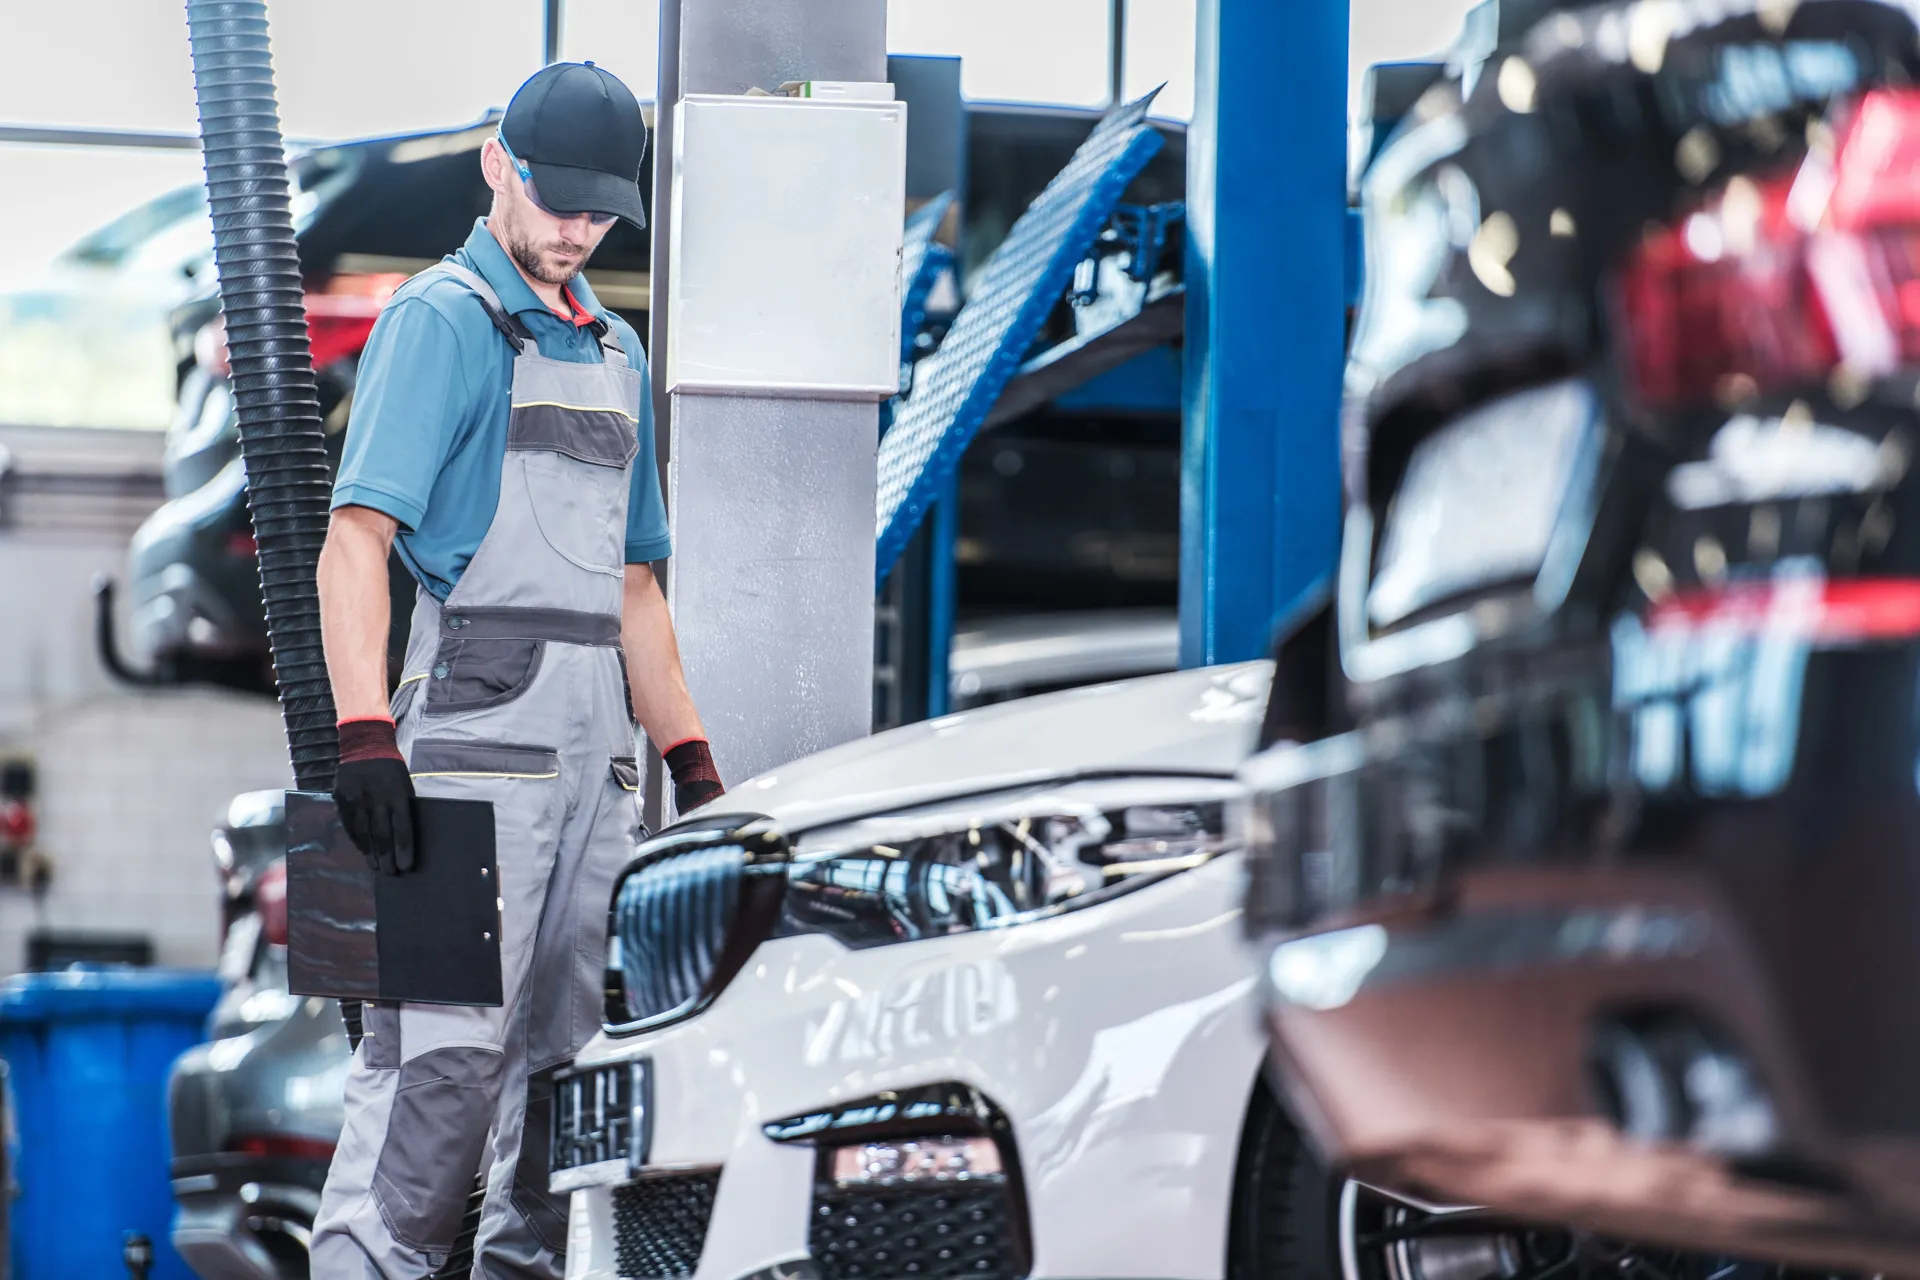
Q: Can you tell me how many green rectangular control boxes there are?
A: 0